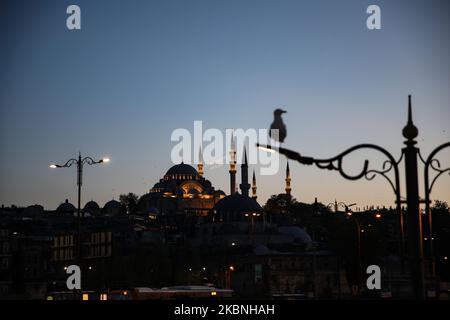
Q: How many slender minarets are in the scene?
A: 5